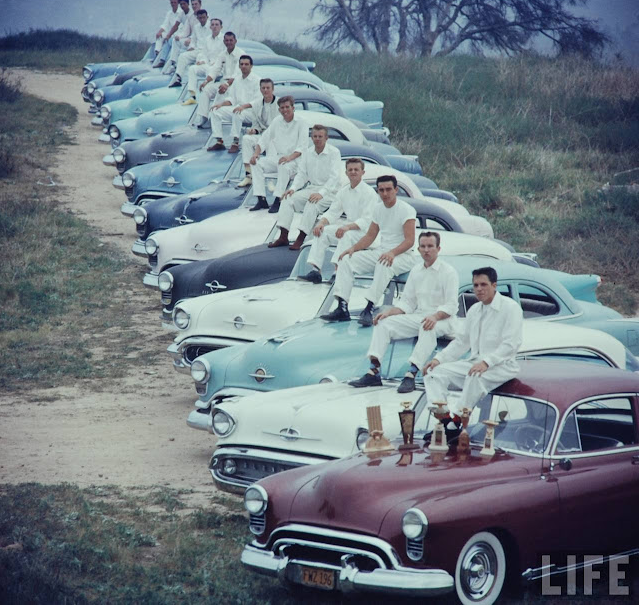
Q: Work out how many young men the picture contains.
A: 14